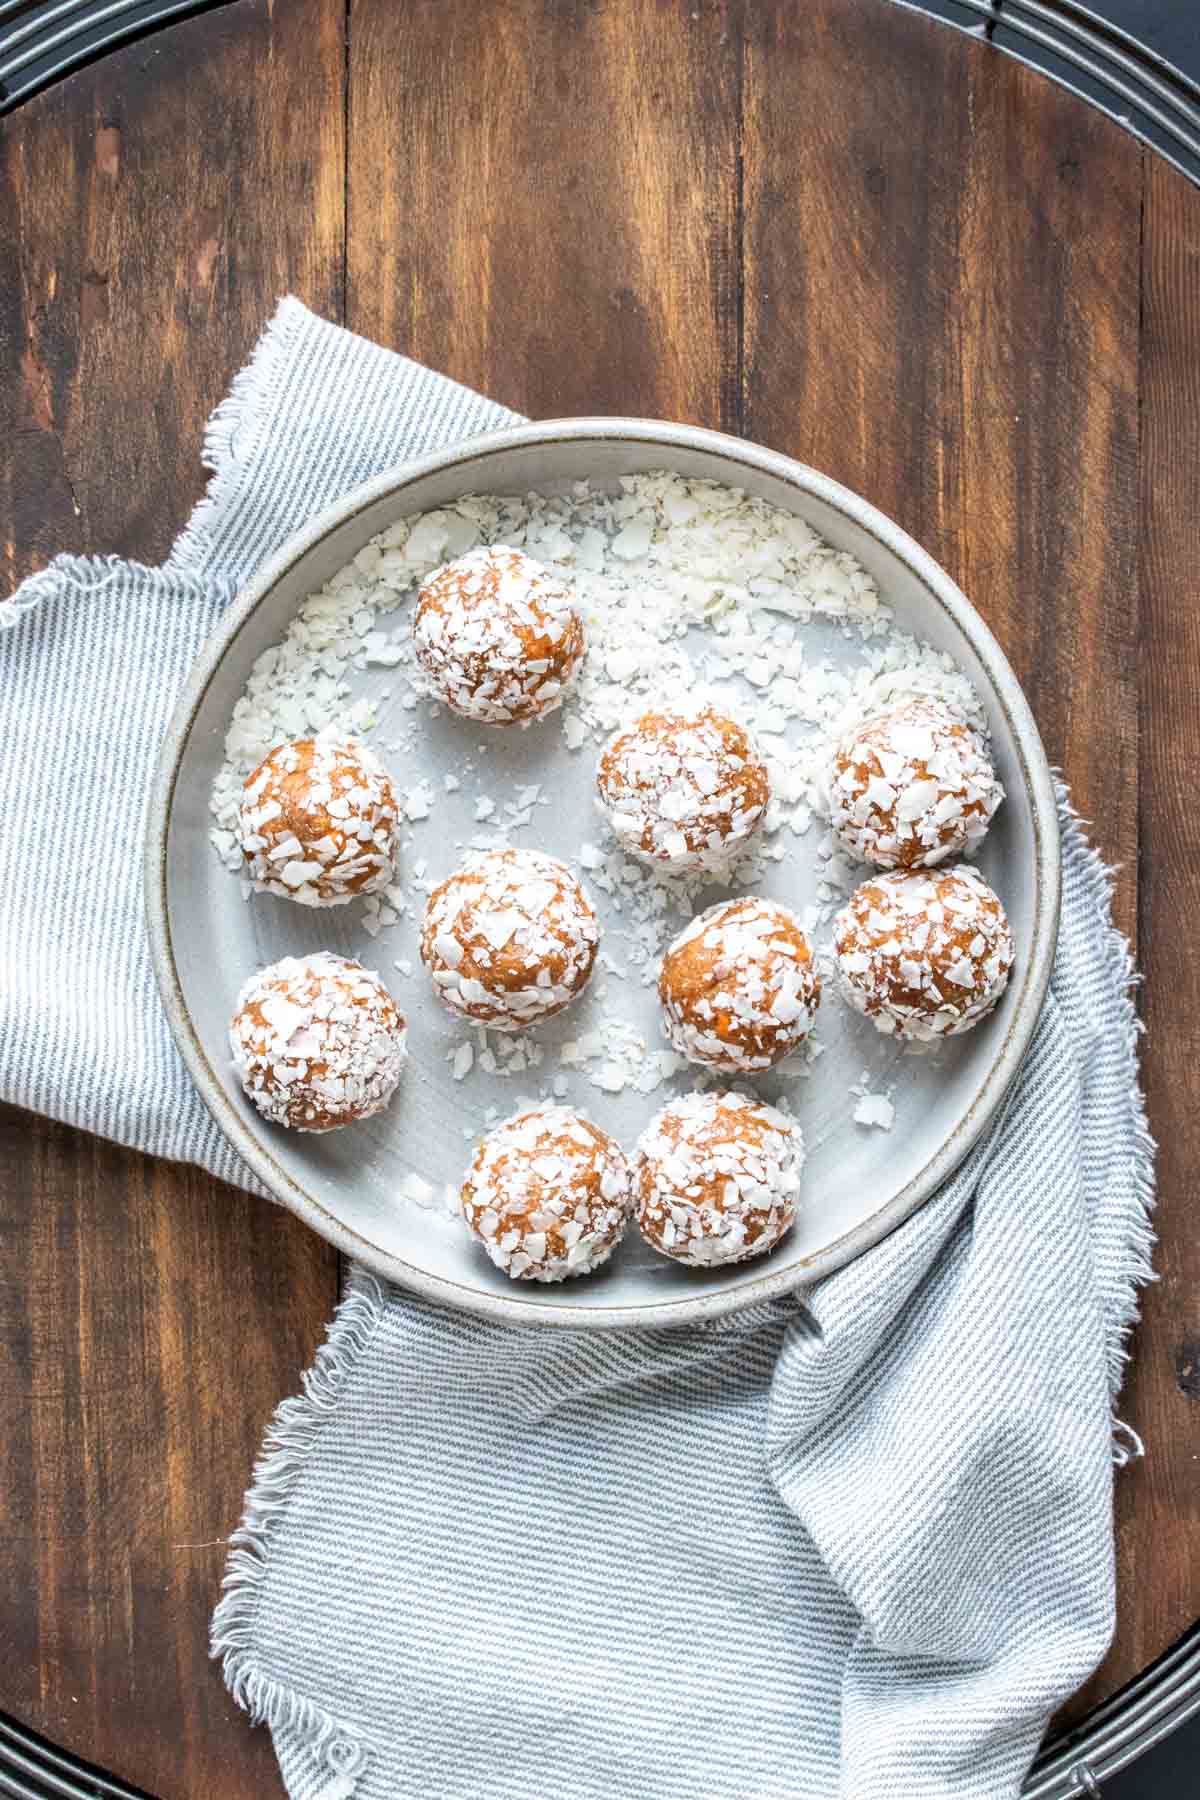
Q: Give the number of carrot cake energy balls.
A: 10